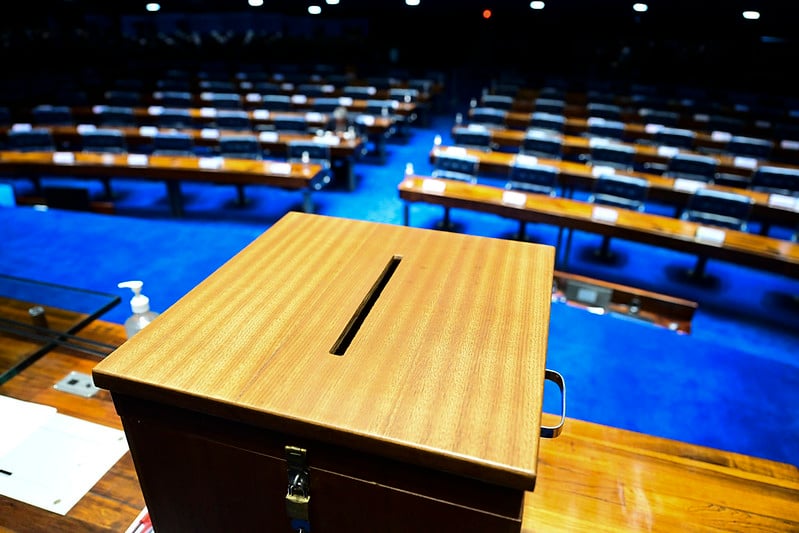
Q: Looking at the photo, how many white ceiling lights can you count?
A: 8